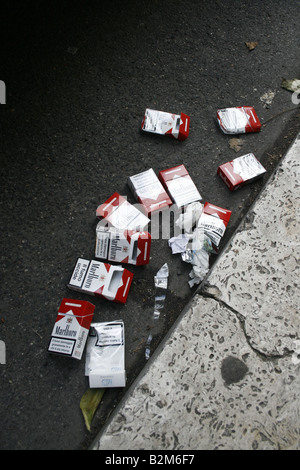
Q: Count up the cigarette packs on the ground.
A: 11